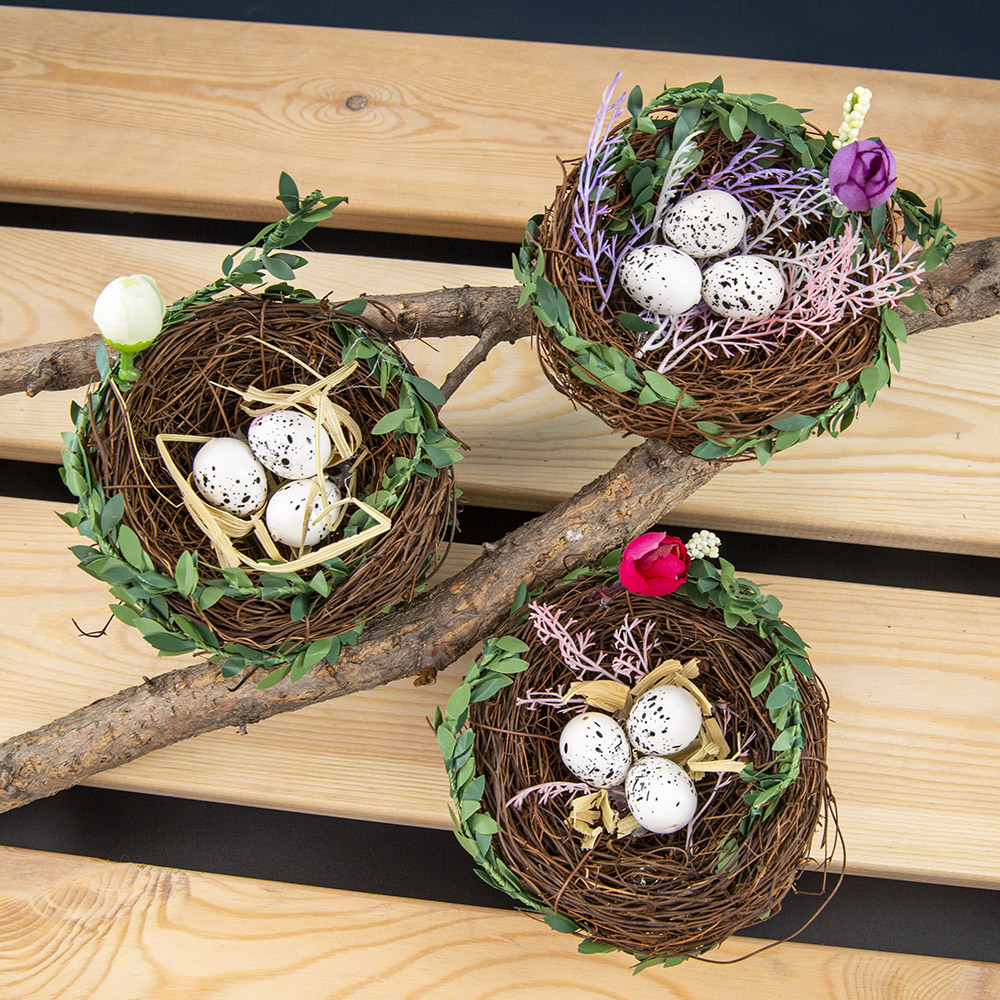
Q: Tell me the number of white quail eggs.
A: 9